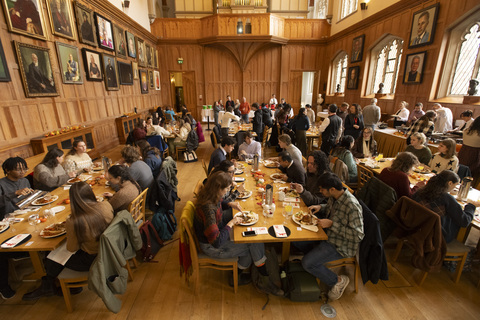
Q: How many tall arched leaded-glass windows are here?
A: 3